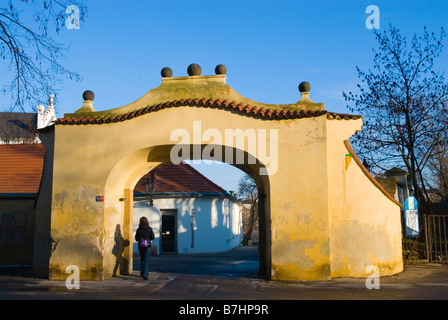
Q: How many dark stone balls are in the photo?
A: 5